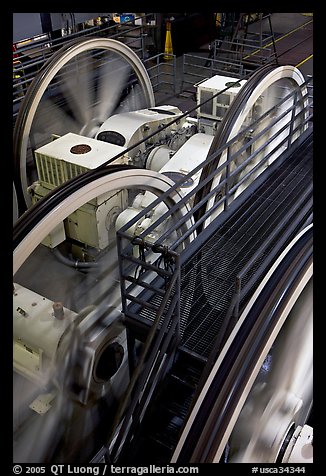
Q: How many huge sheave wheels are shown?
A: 4